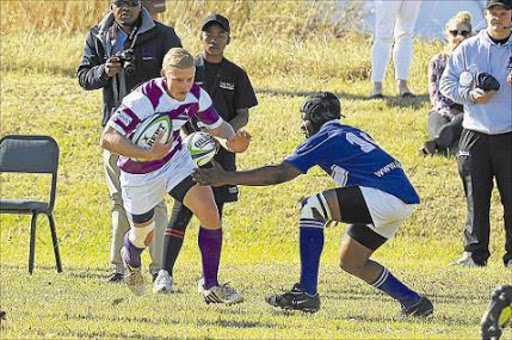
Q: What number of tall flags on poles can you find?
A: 0